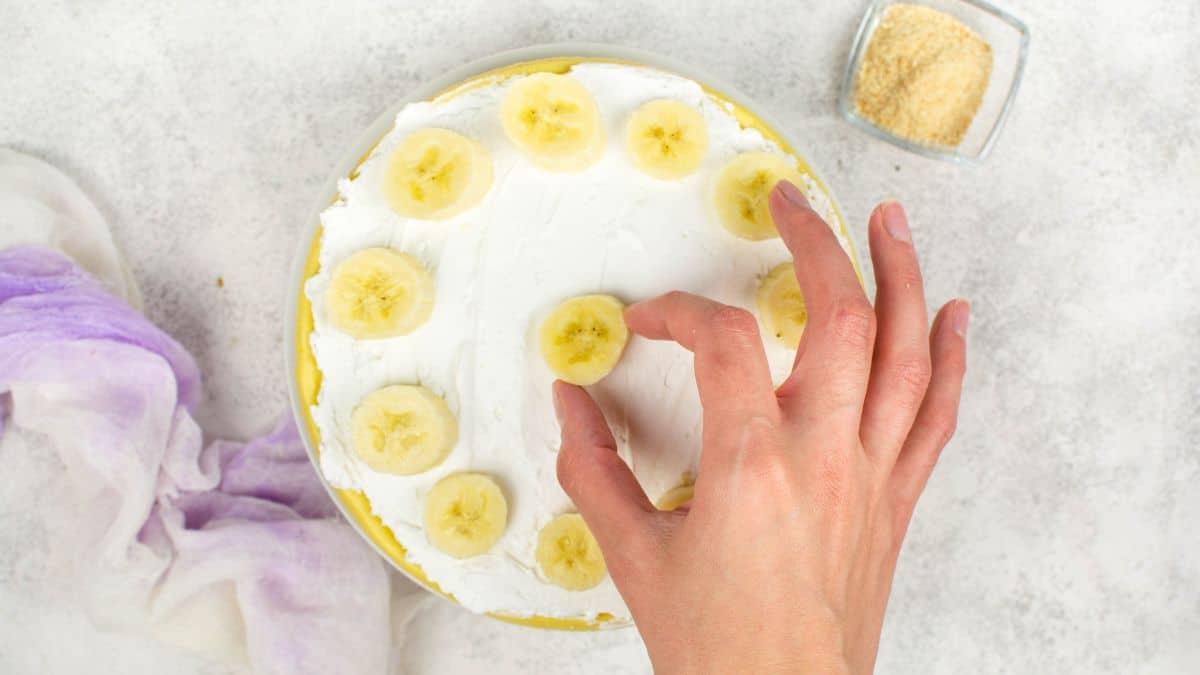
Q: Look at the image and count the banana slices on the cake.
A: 11